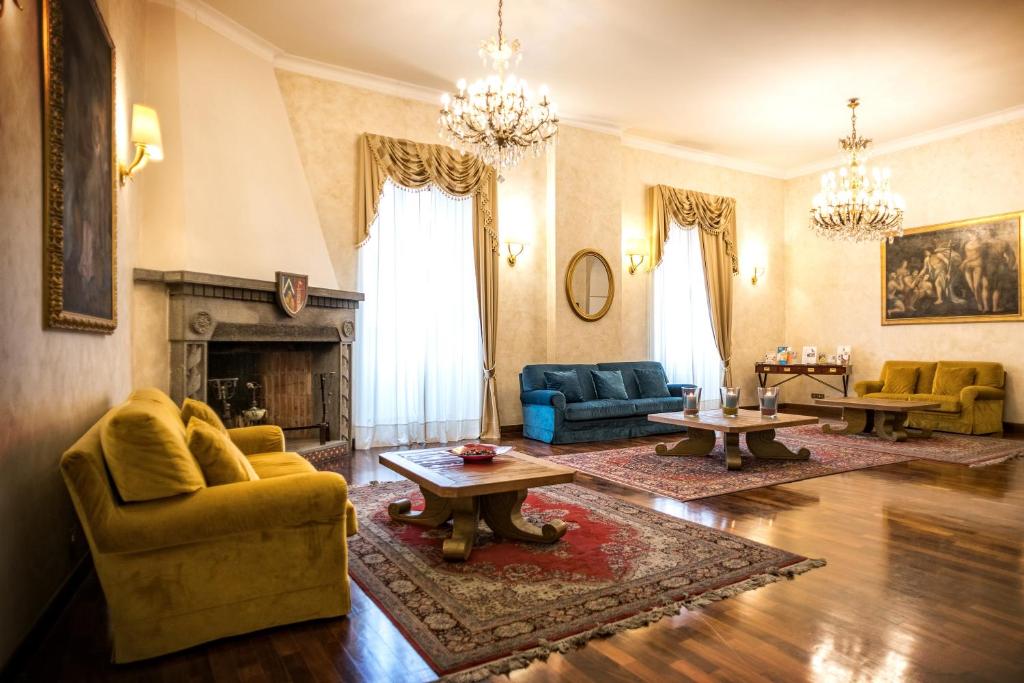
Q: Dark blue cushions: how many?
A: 3